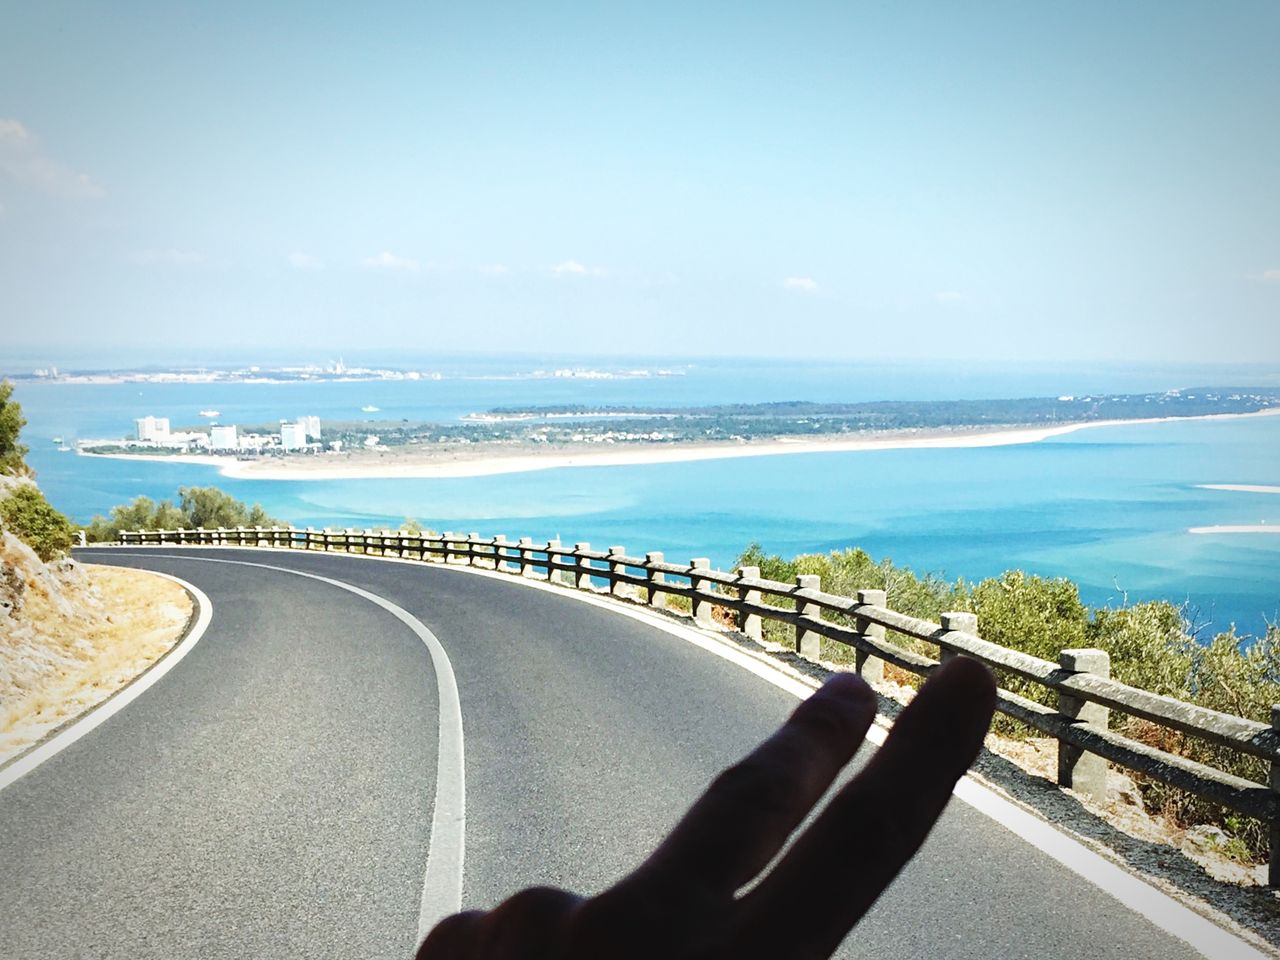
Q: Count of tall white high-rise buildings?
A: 4